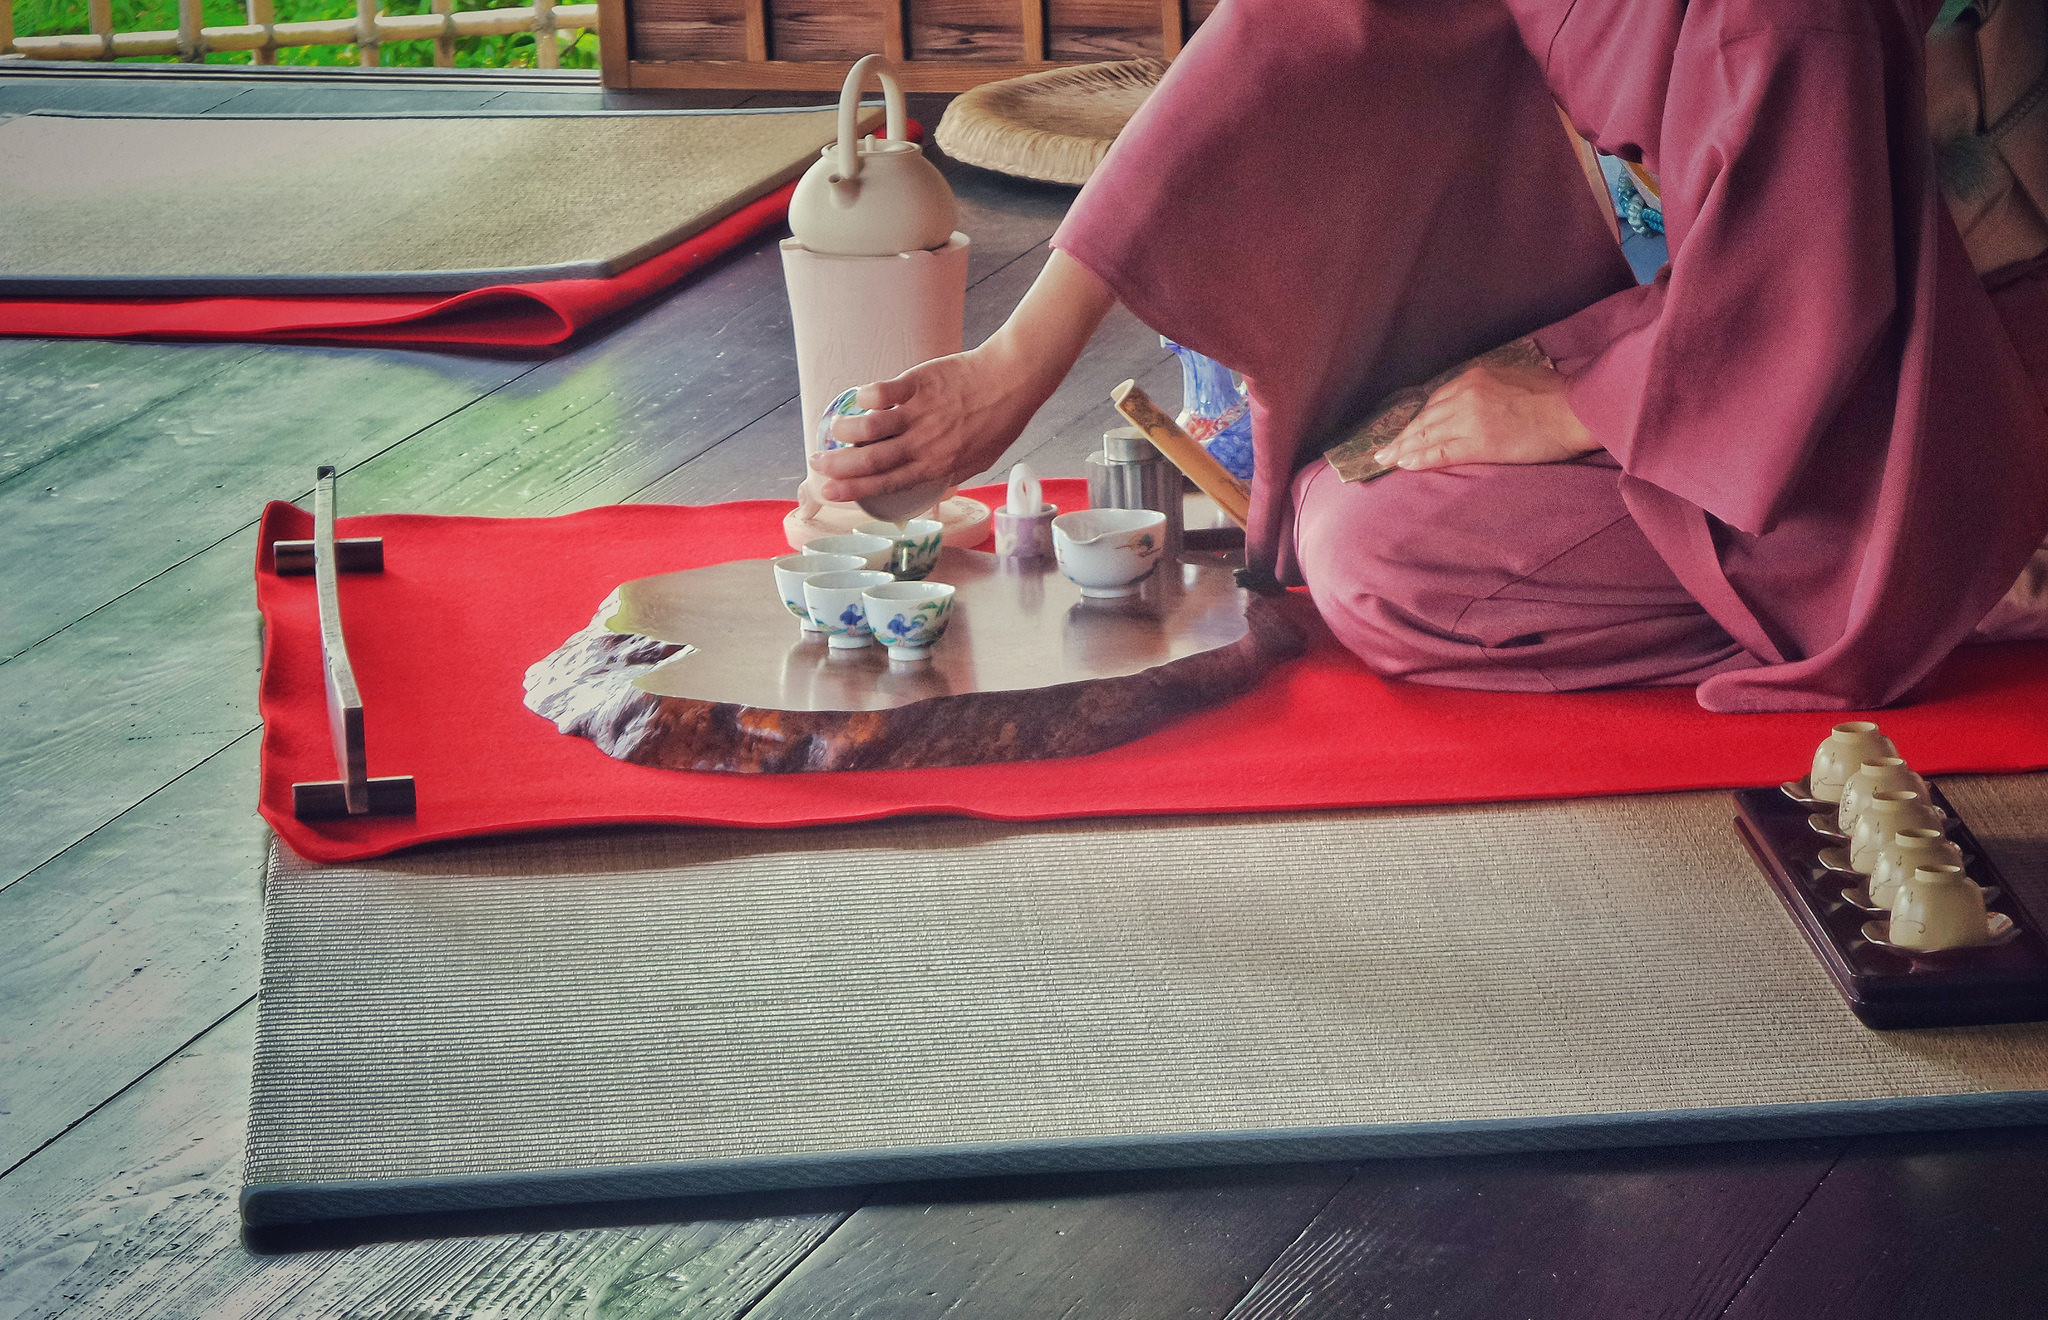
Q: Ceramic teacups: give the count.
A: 10